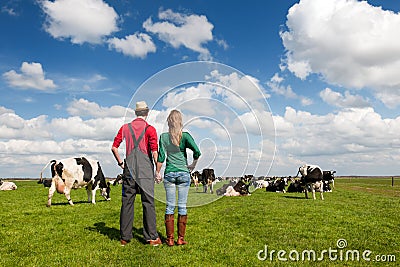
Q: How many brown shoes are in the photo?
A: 4